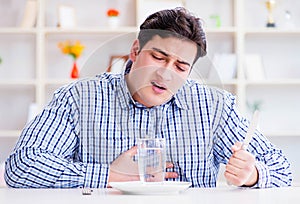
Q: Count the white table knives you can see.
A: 1